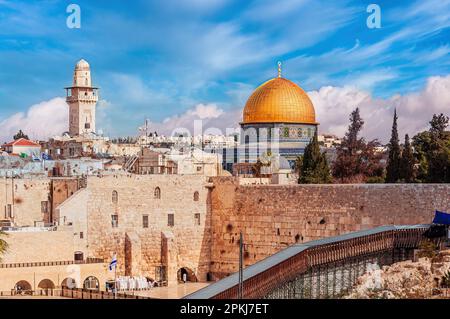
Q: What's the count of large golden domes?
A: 1